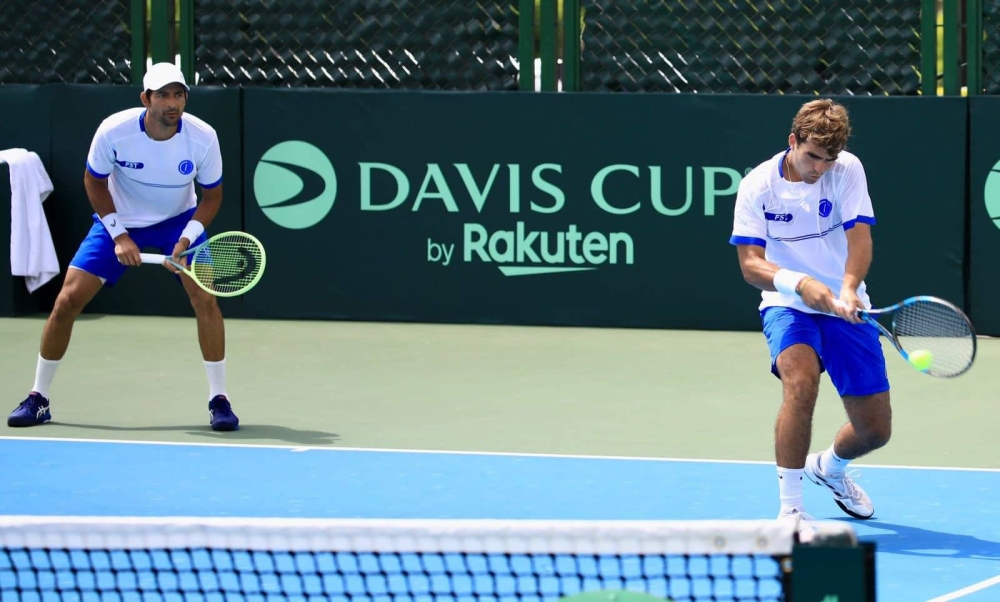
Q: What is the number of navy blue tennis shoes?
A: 2